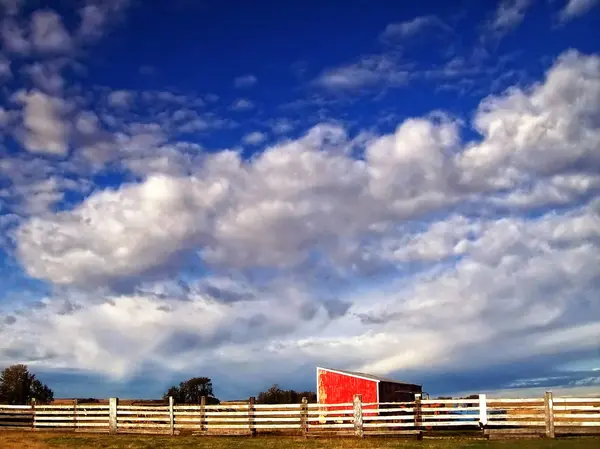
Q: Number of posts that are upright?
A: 11